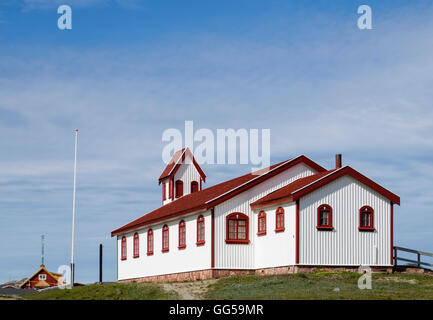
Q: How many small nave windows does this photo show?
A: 6